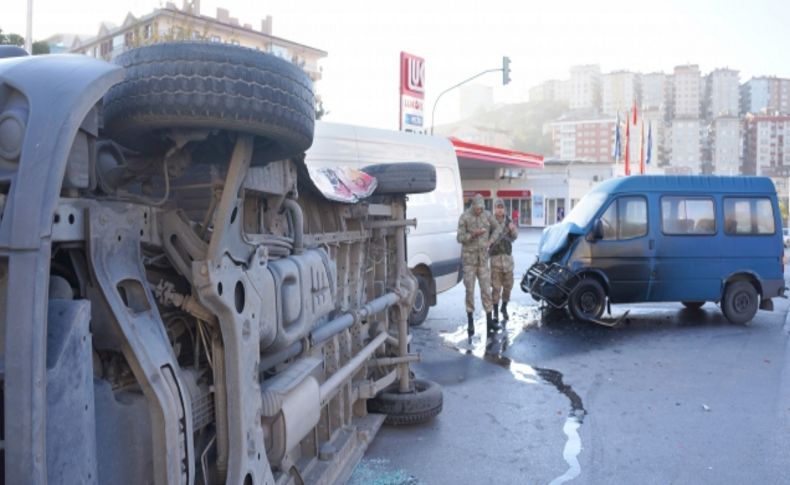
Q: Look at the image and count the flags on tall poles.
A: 5